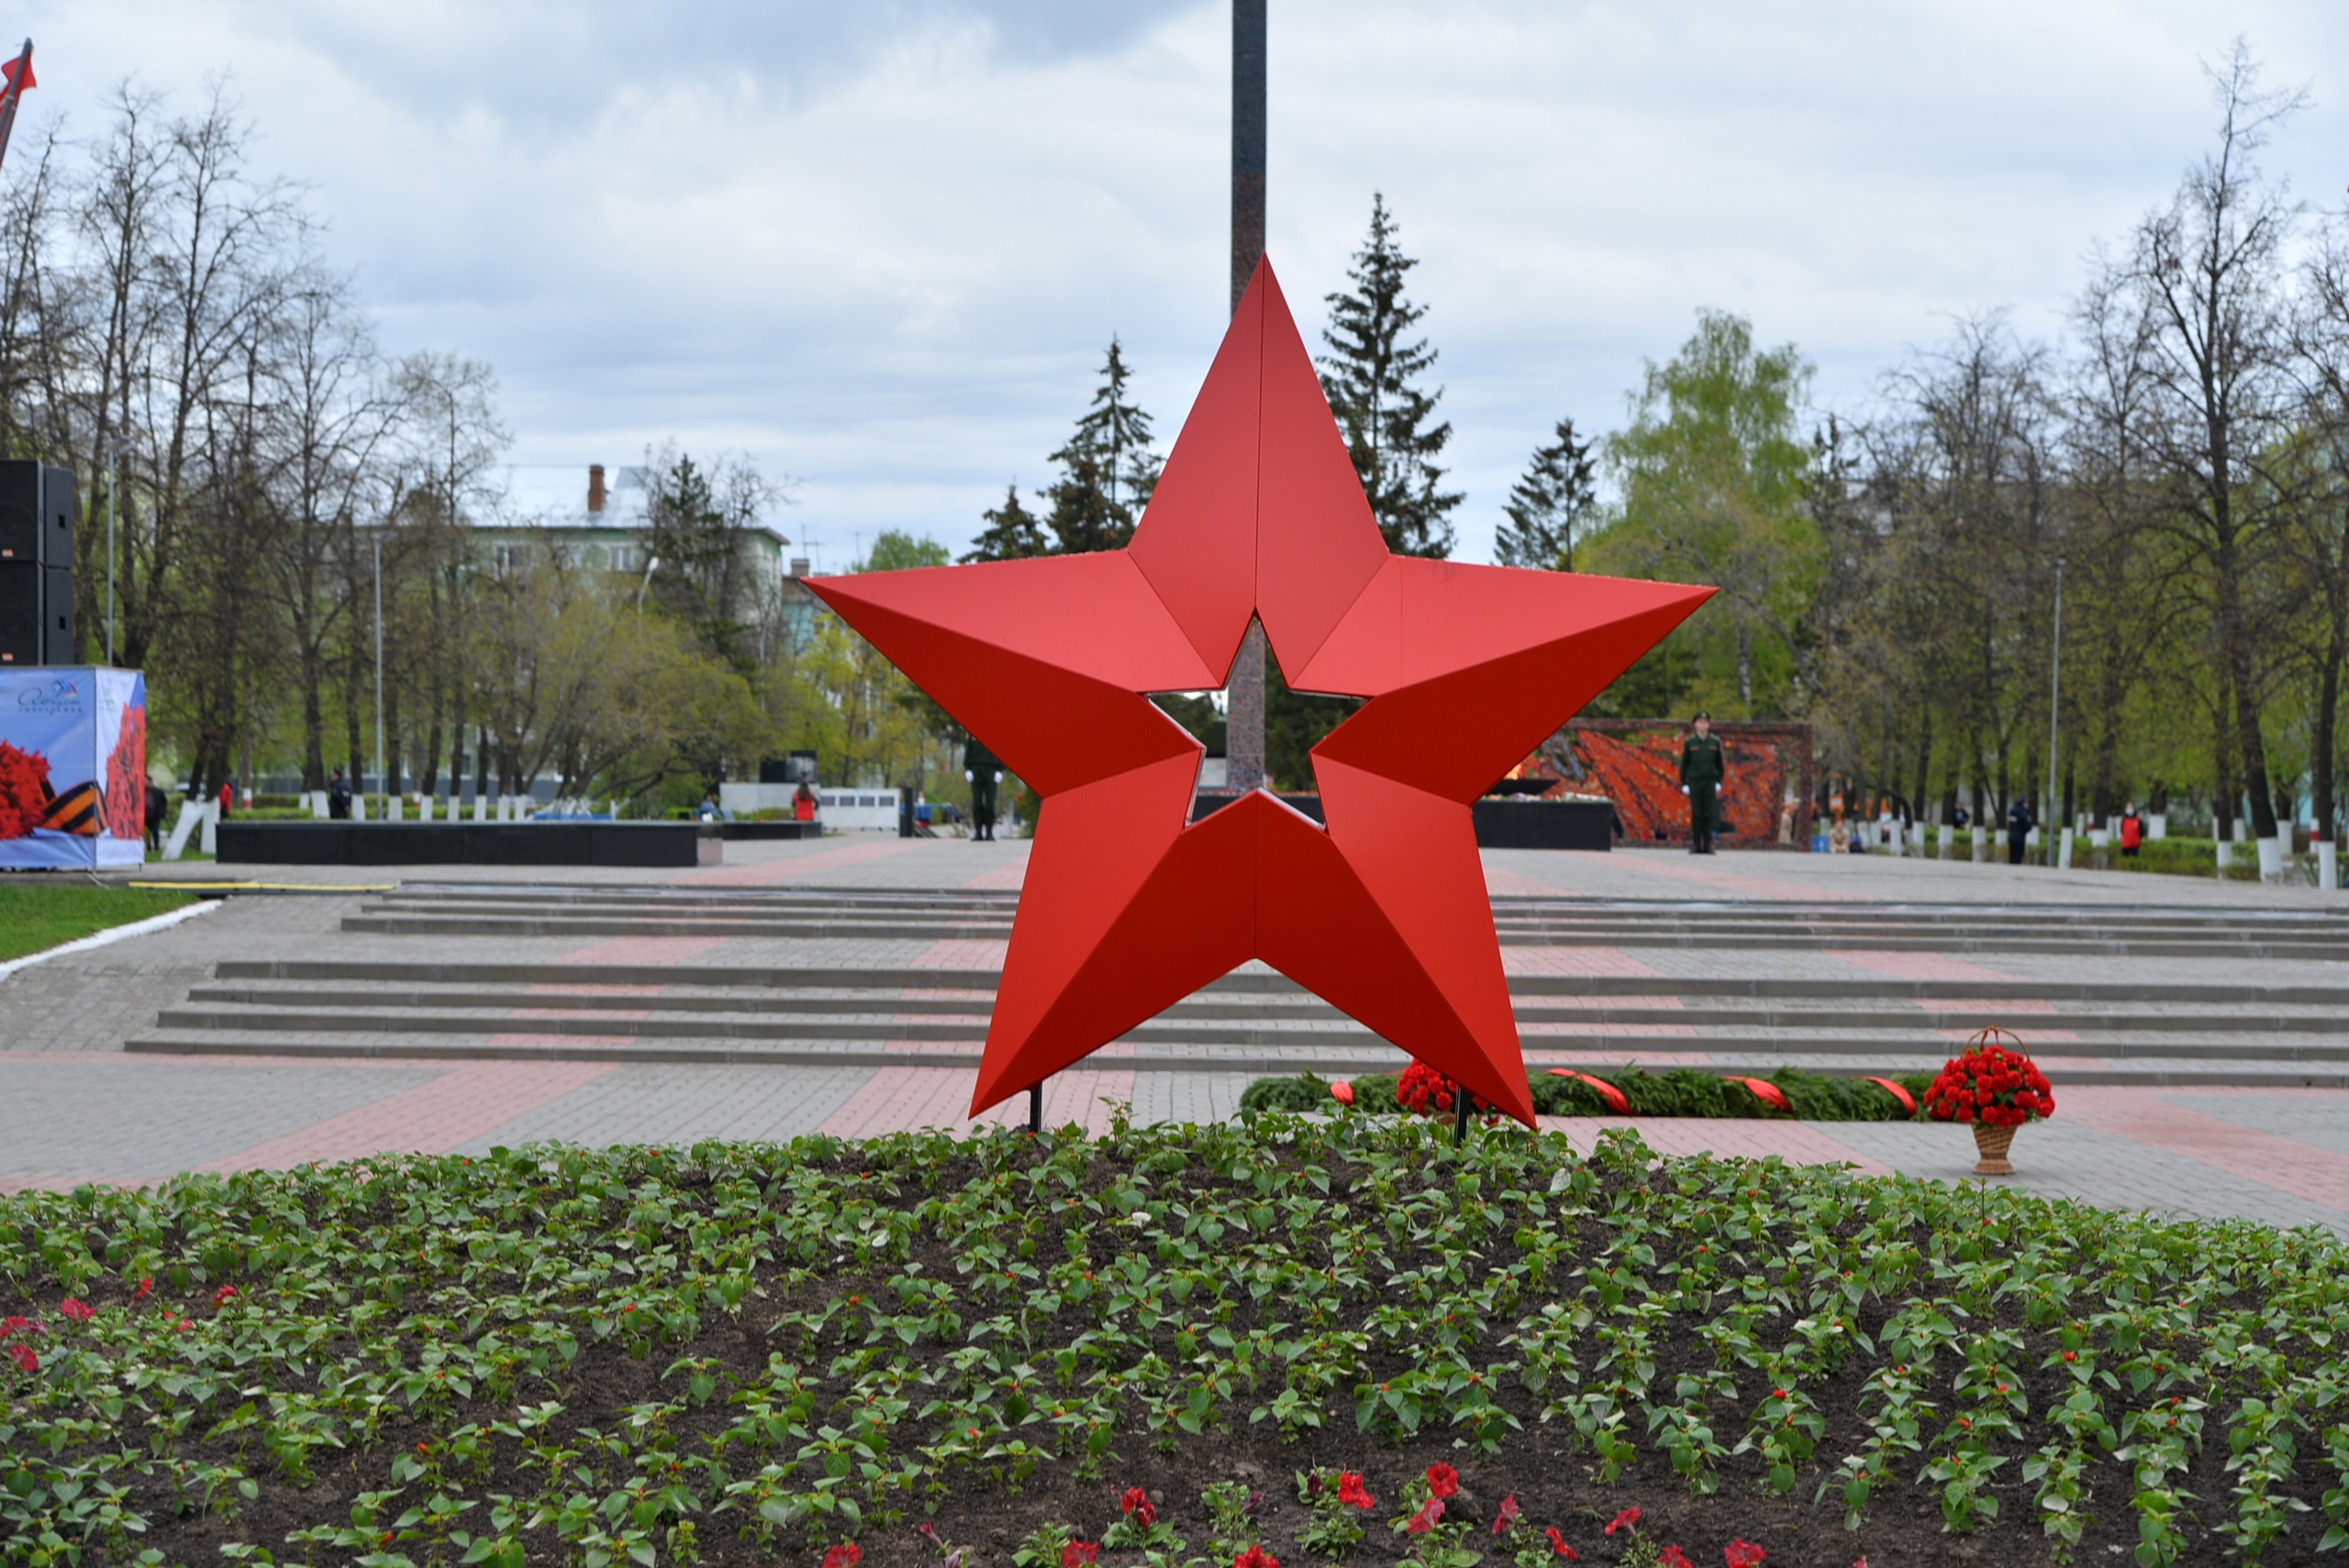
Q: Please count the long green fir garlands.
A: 1